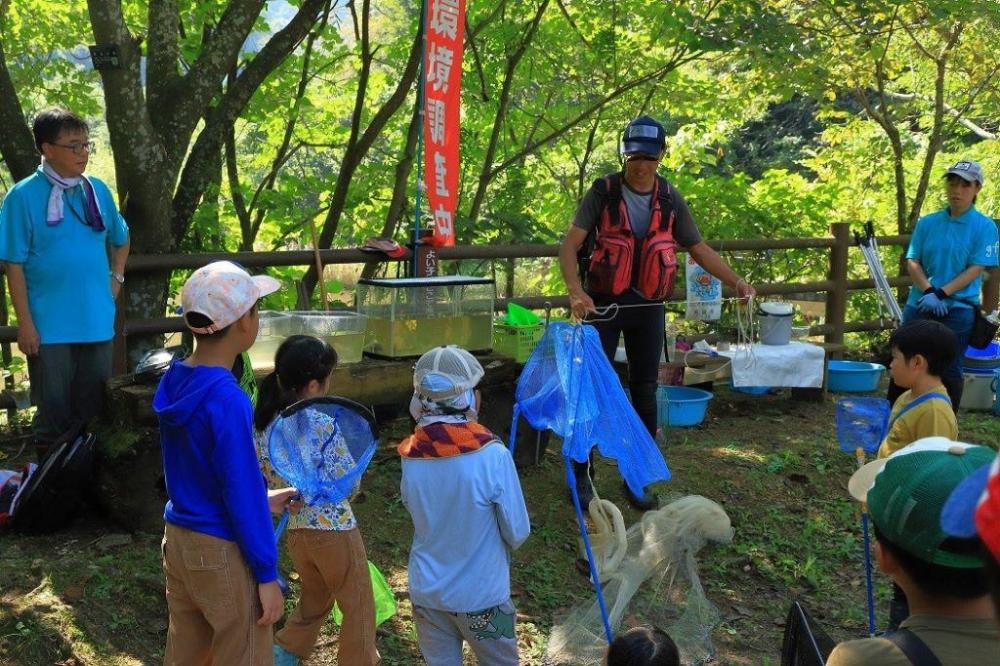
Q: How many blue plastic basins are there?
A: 3